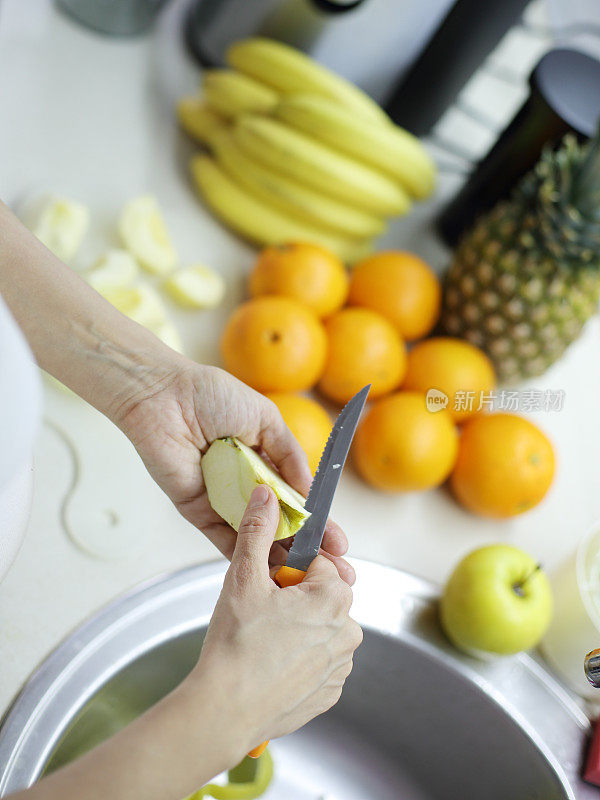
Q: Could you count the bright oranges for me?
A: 8